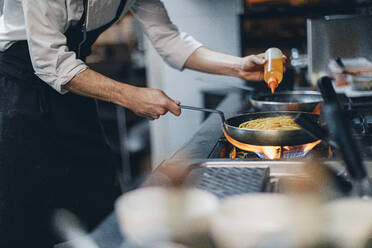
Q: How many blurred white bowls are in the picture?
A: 3